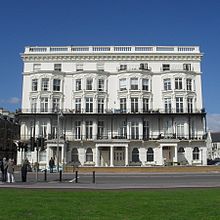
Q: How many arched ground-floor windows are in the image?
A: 6